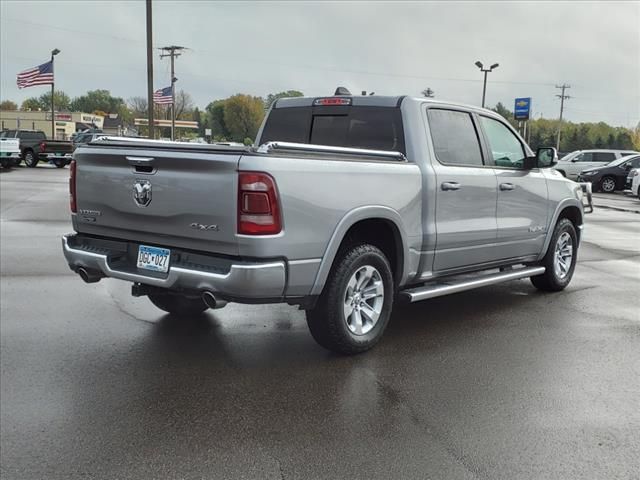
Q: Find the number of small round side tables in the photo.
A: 0